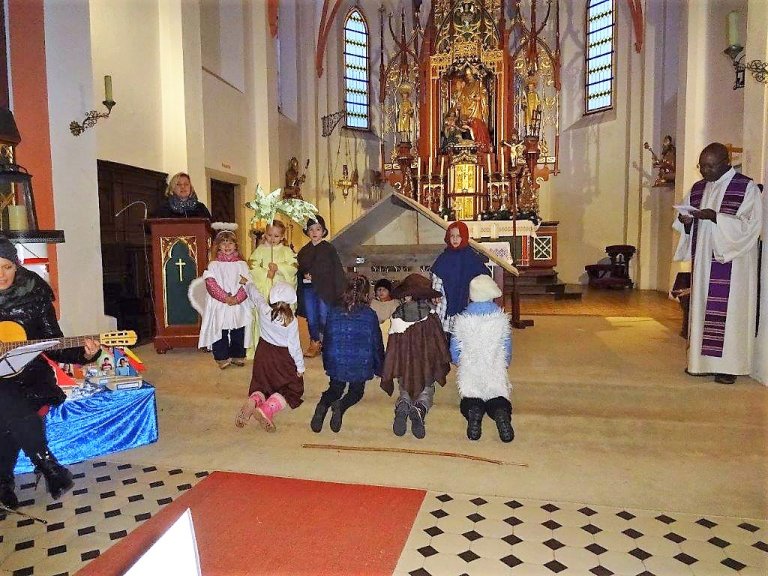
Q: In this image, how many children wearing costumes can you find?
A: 9